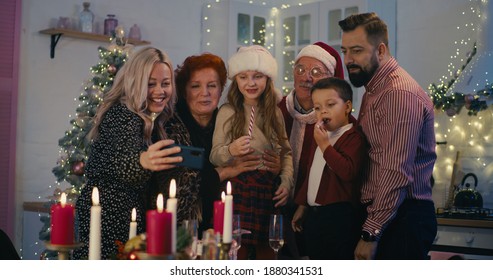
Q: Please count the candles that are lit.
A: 7